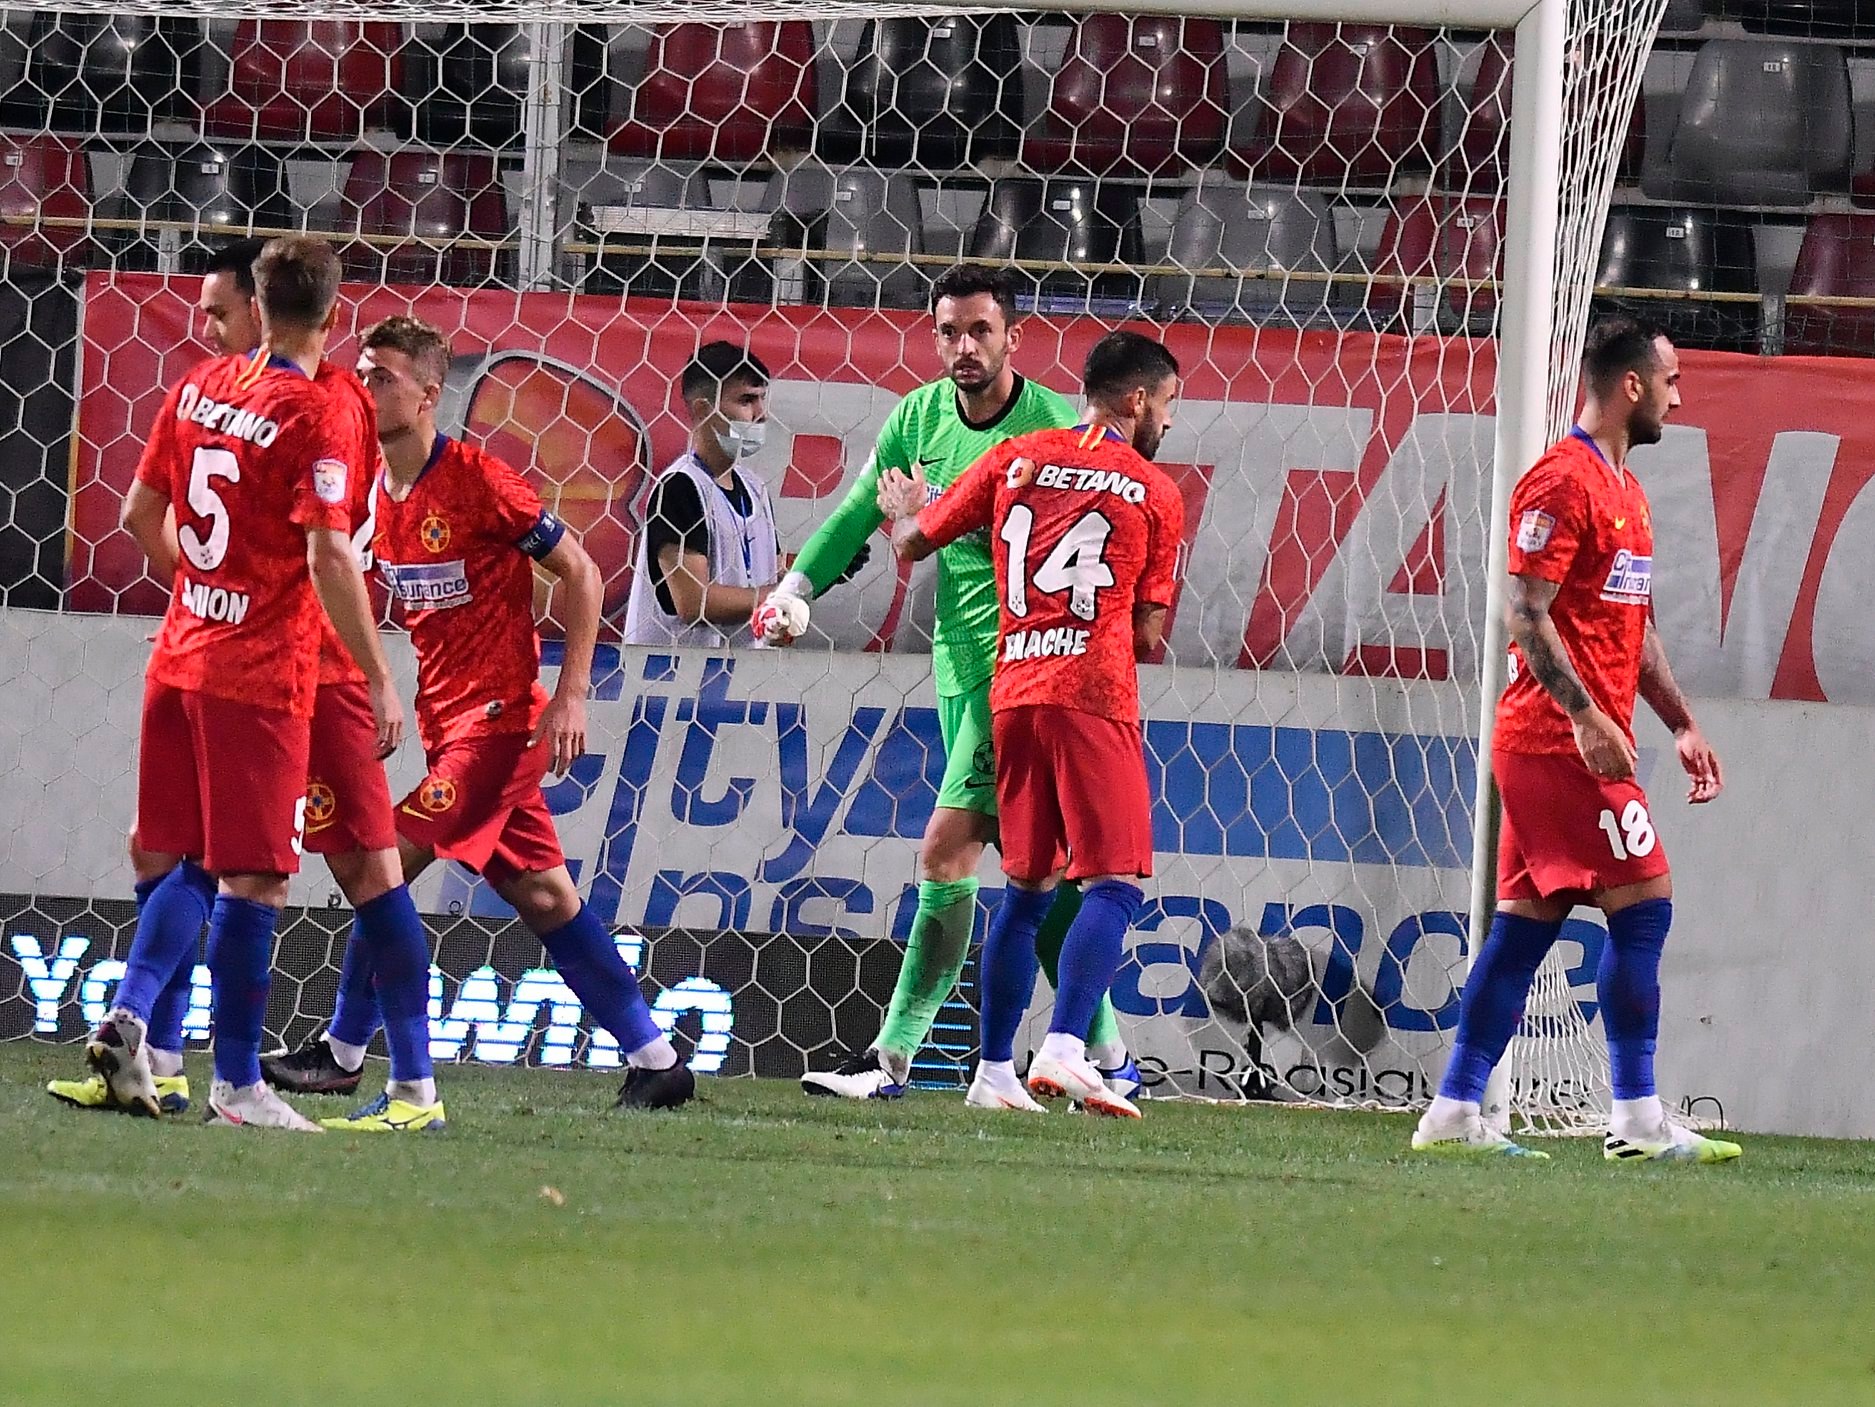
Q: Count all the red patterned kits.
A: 5